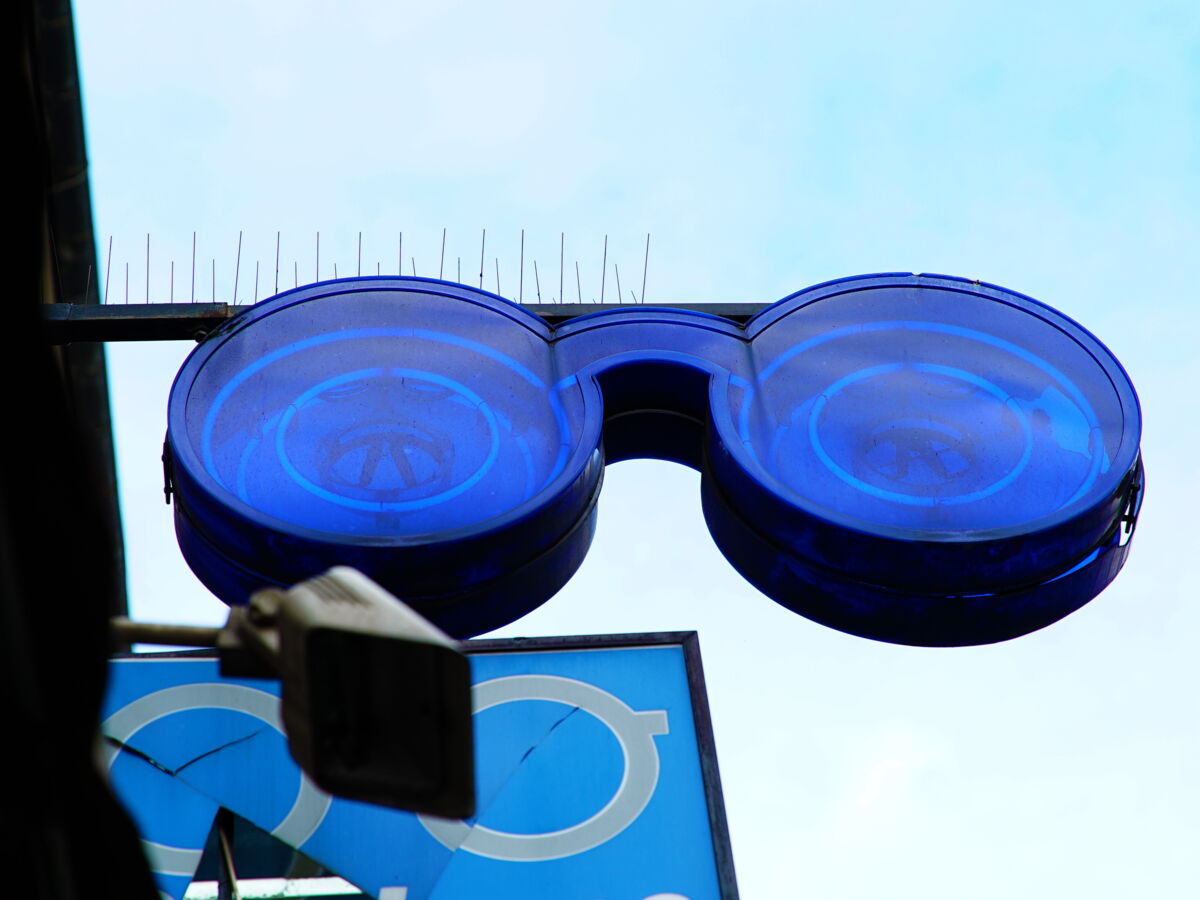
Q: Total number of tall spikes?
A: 14